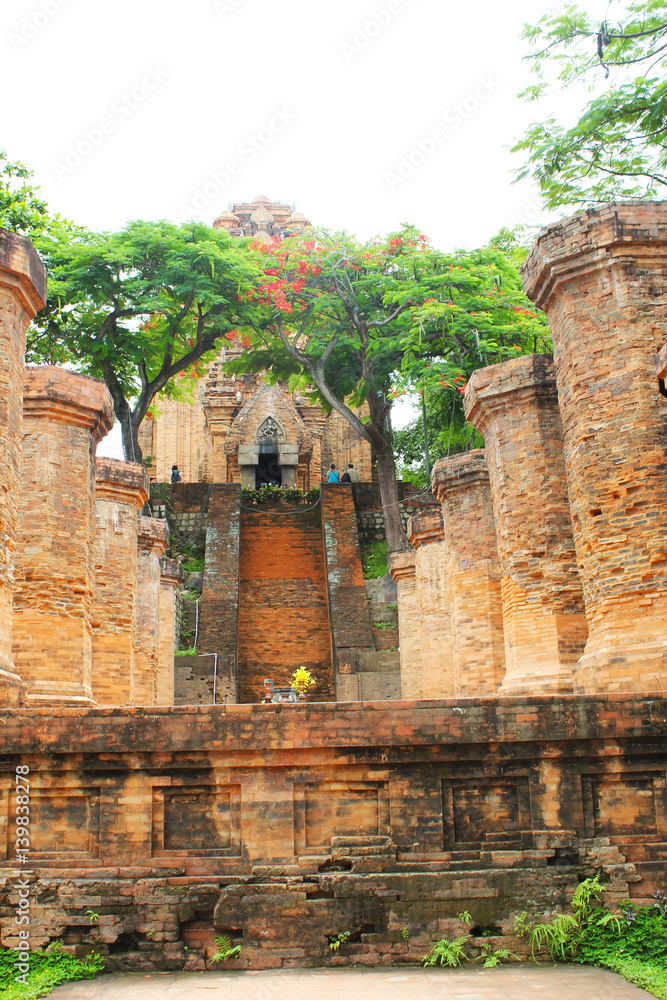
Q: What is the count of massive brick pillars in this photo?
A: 10